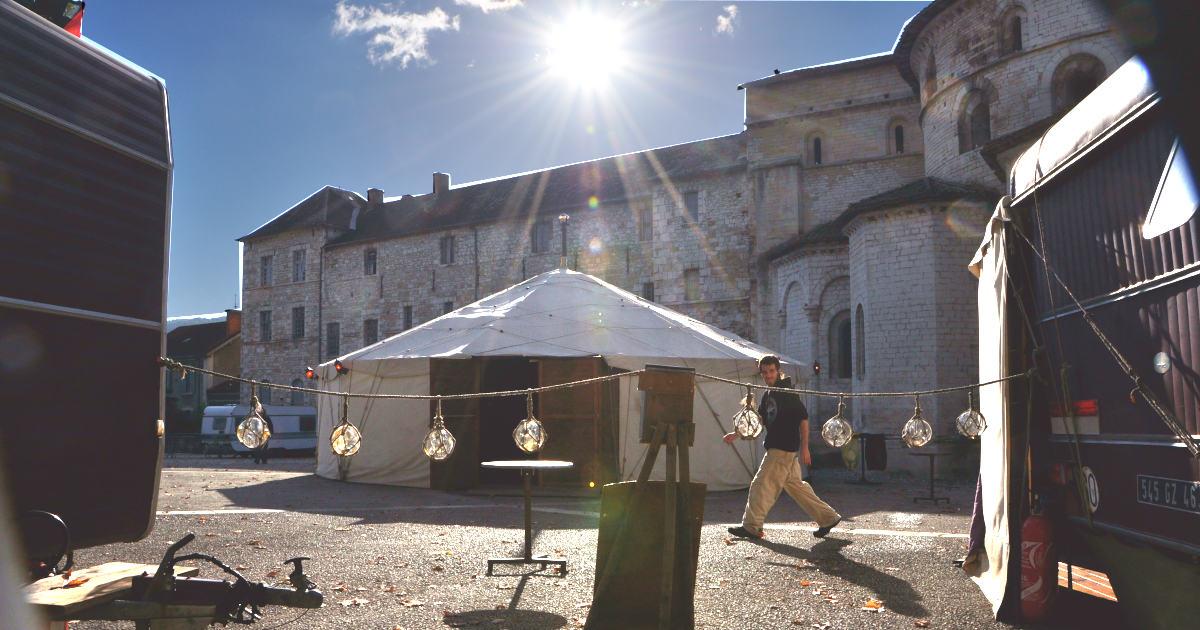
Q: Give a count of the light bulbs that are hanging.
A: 8